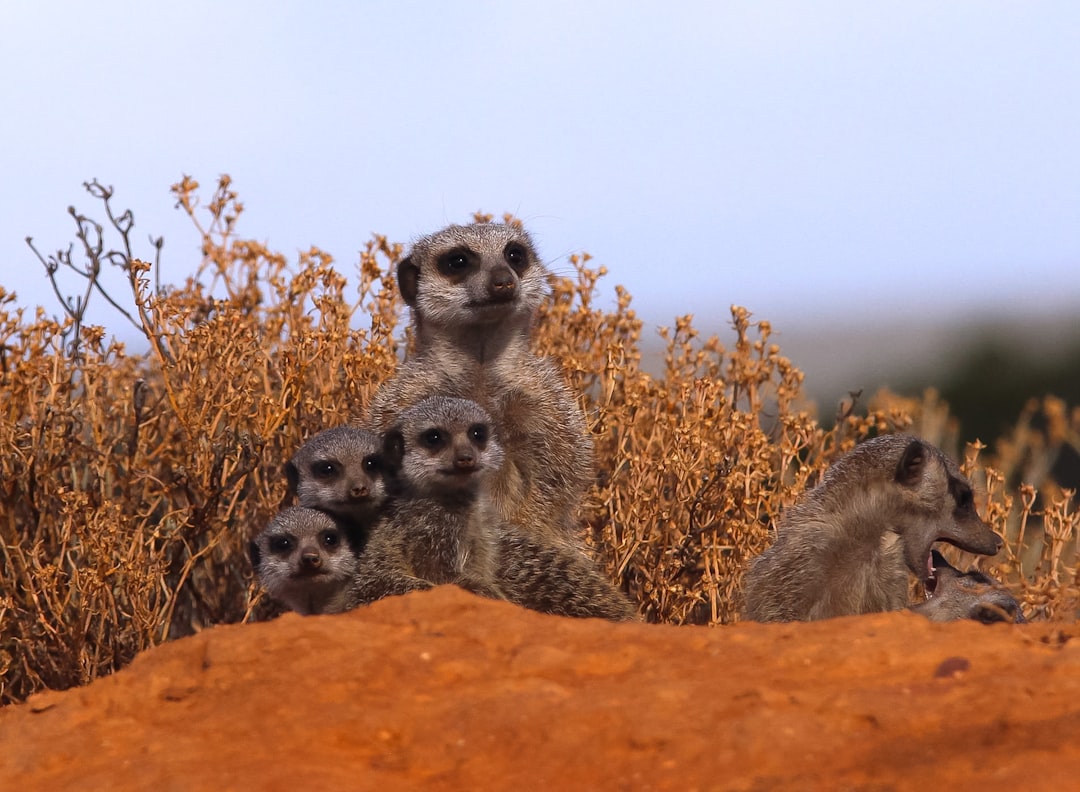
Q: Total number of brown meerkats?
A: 6